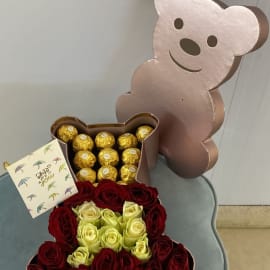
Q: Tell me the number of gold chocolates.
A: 11